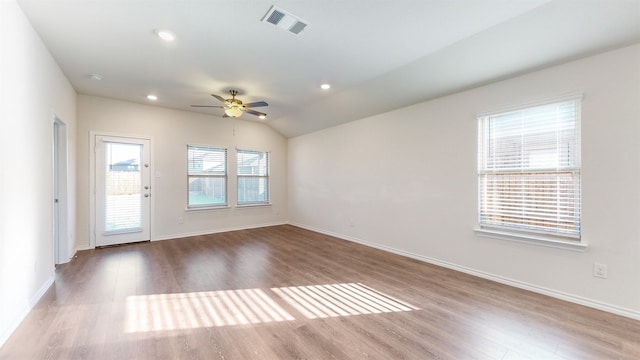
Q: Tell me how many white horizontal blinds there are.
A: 4